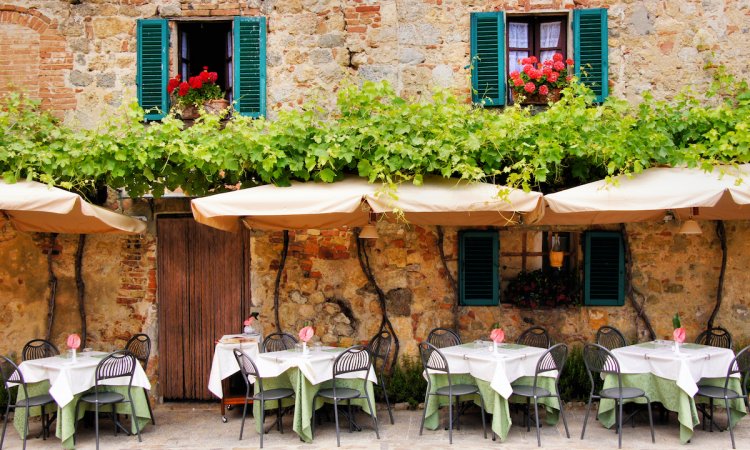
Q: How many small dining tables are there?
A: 4